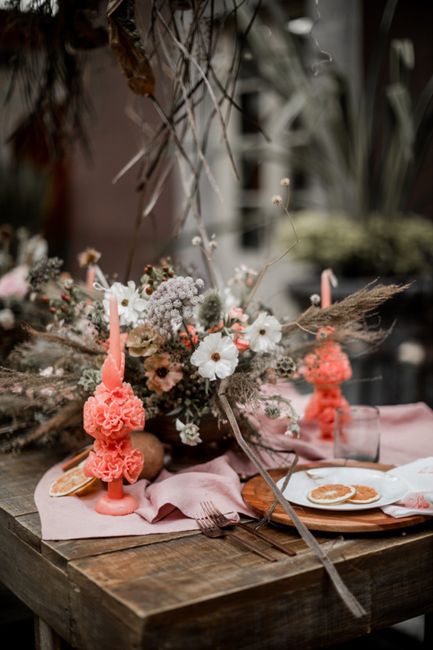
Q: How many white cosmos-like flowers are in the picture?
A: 3